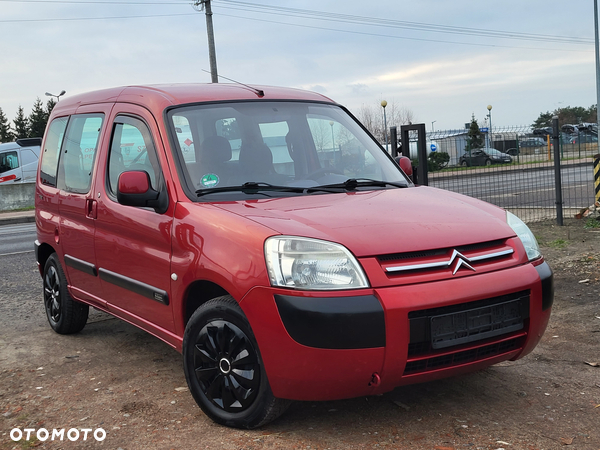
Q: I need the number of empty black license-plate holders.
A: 1